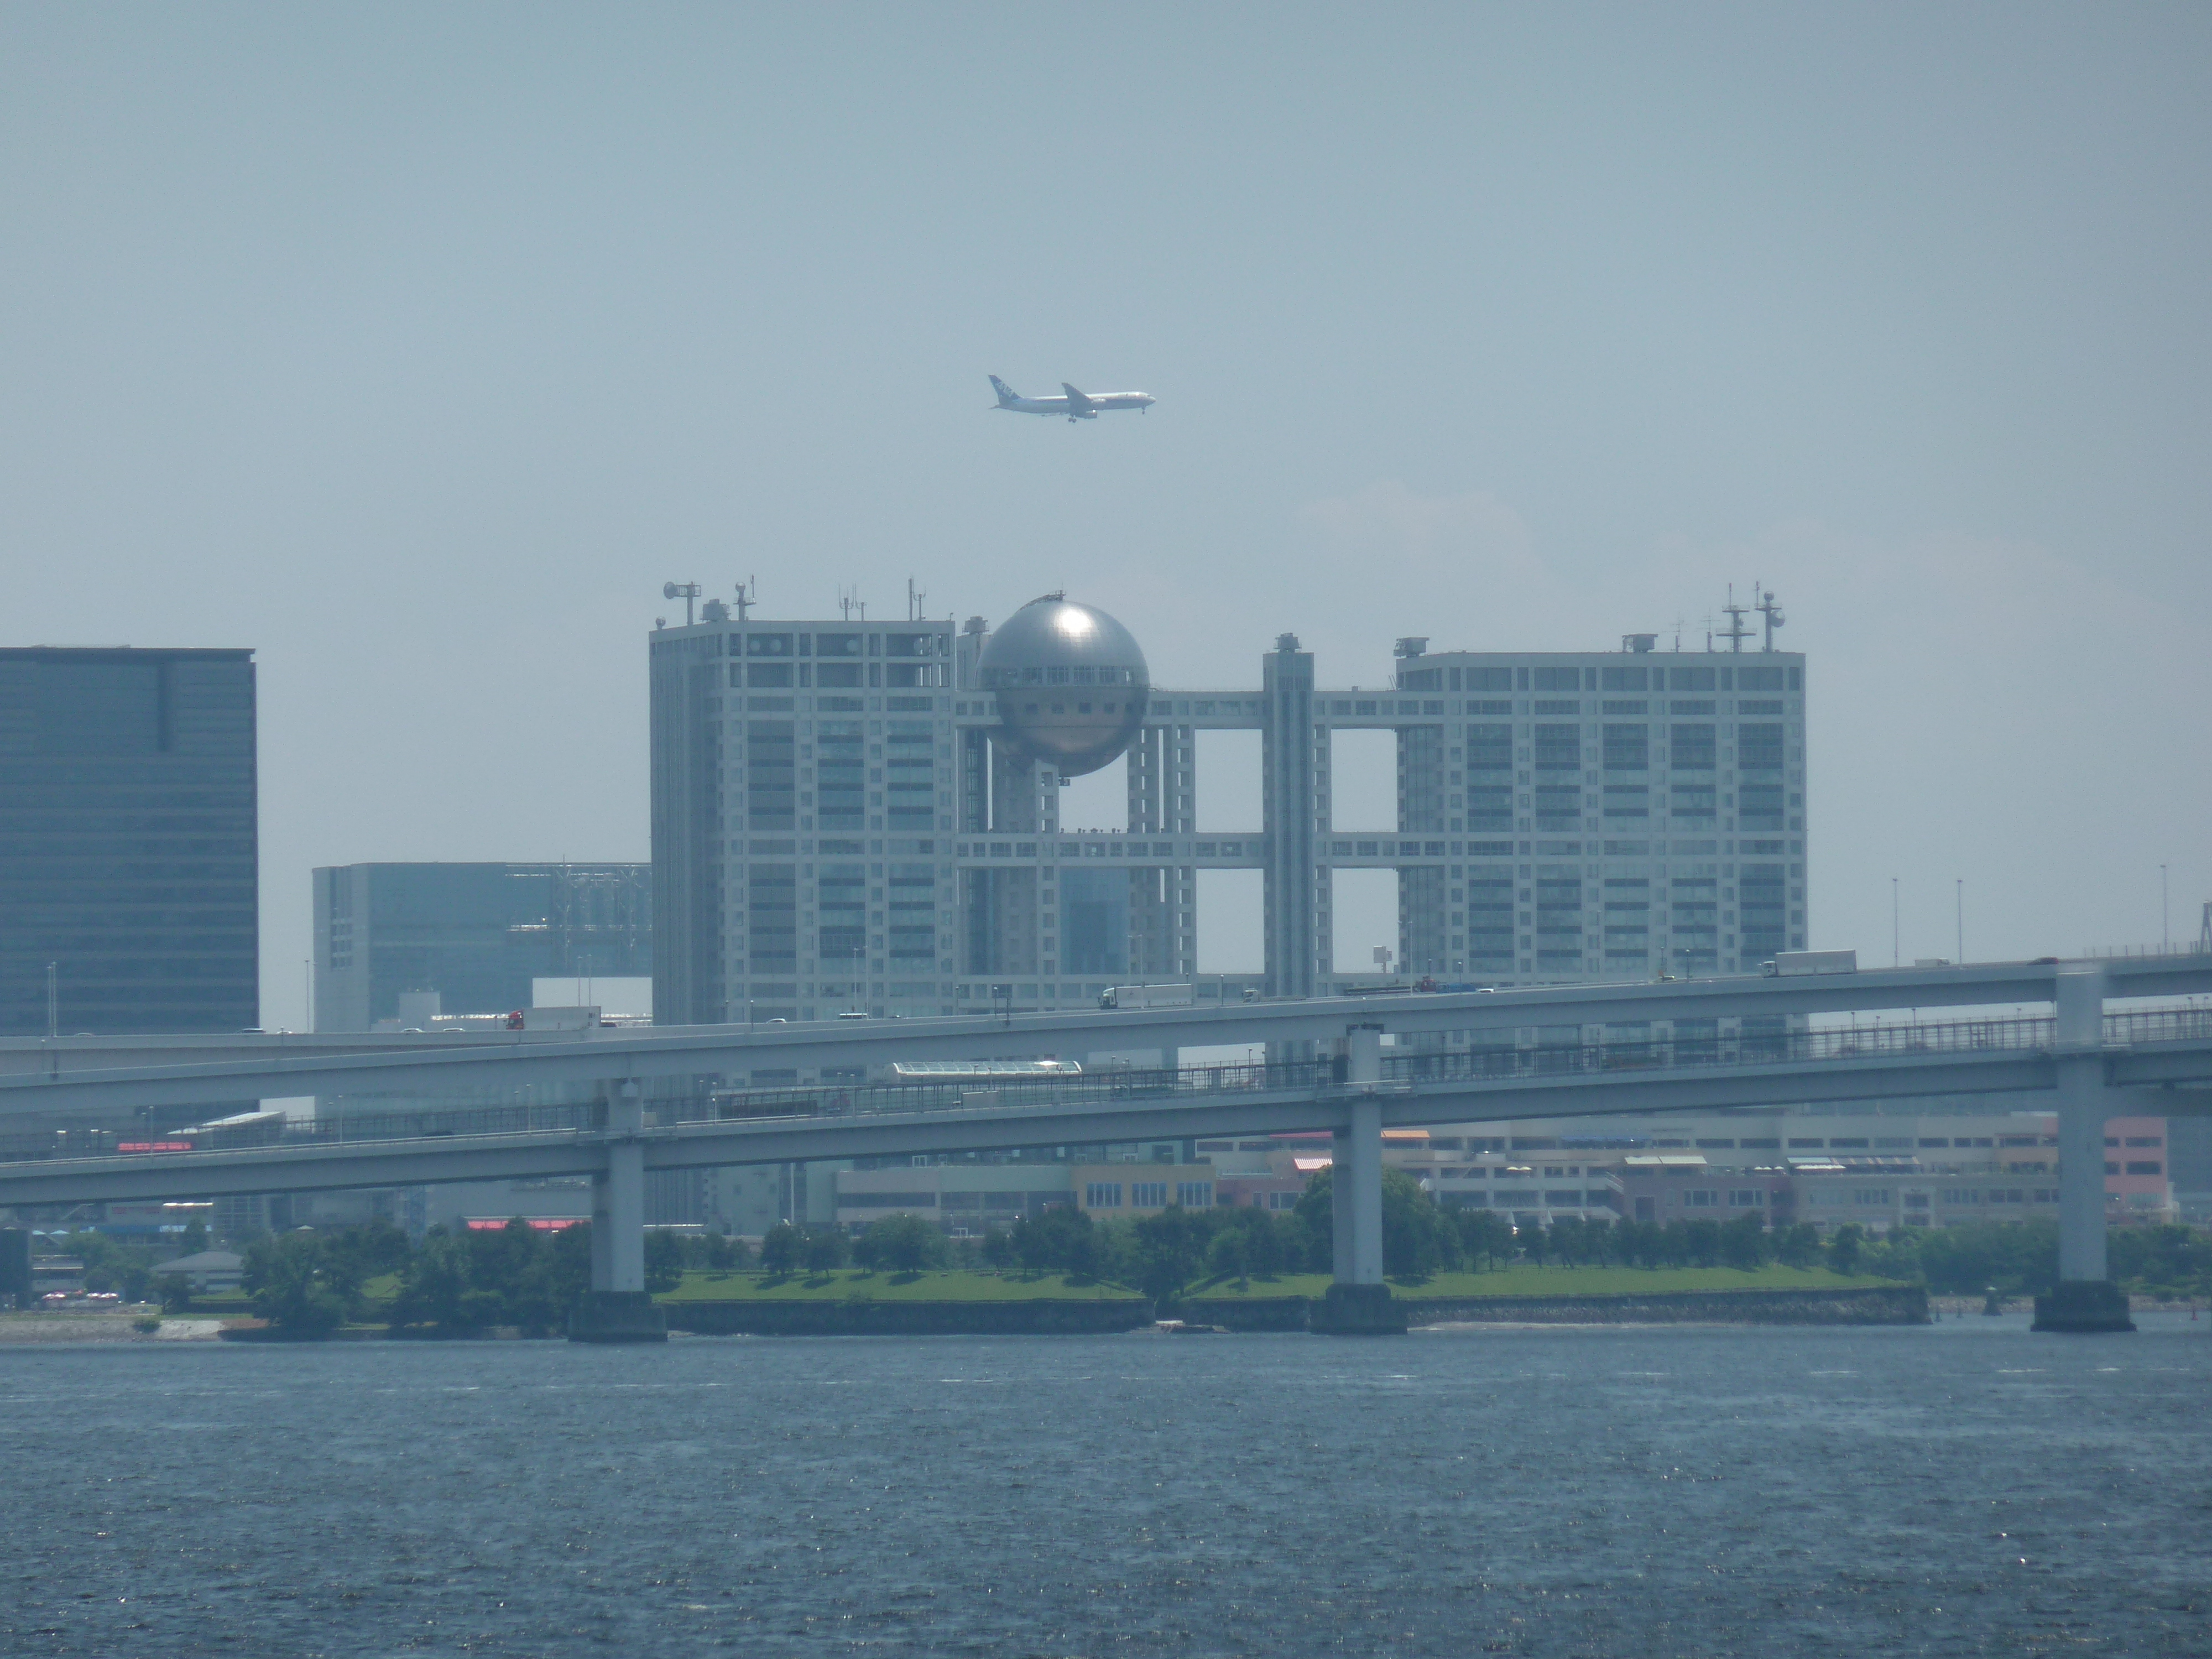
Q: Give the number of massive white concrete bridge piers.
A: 3